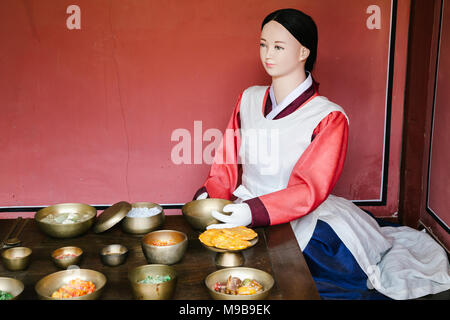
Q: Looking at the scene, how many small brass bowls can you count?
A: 3